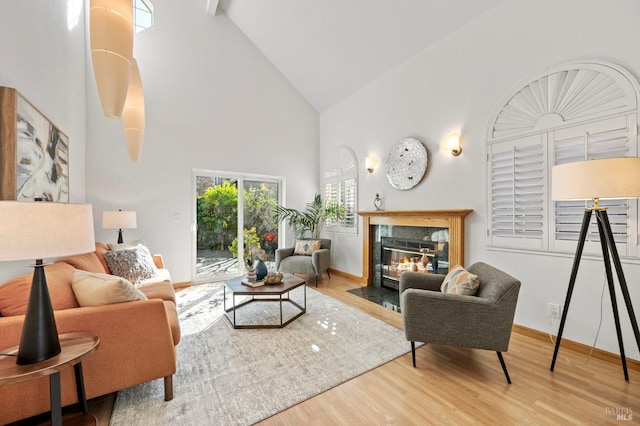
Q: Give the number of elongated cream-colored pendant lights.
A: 2